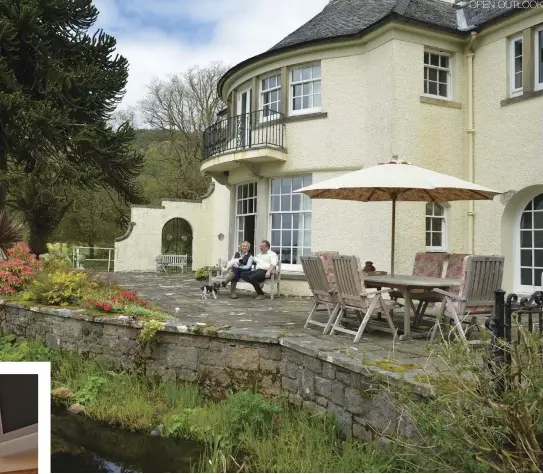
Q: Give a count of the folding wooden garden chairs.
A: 6